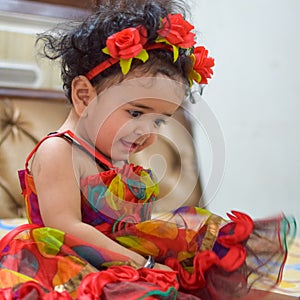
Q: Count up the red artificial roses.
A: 3